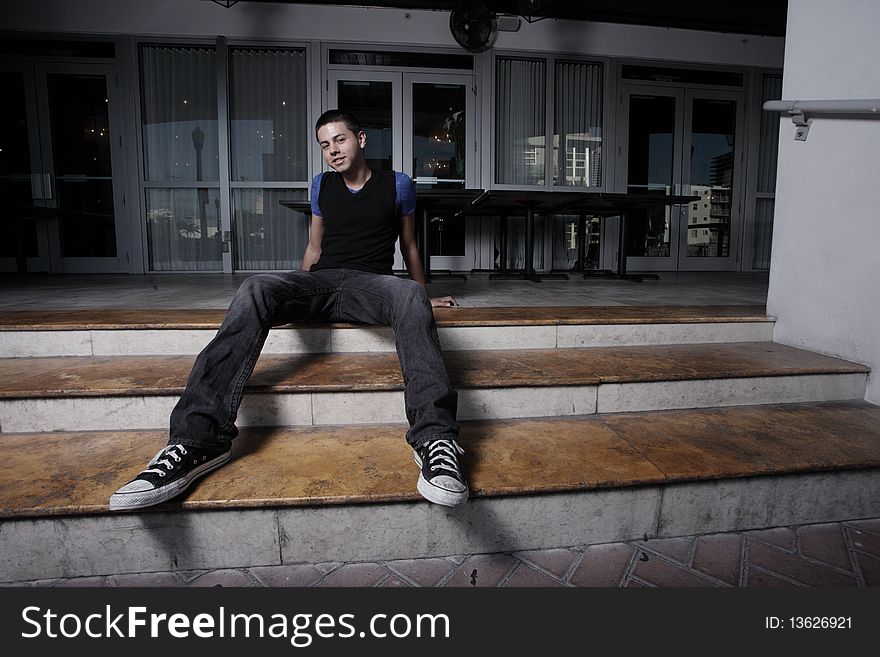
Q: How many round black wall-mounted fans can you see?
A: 1